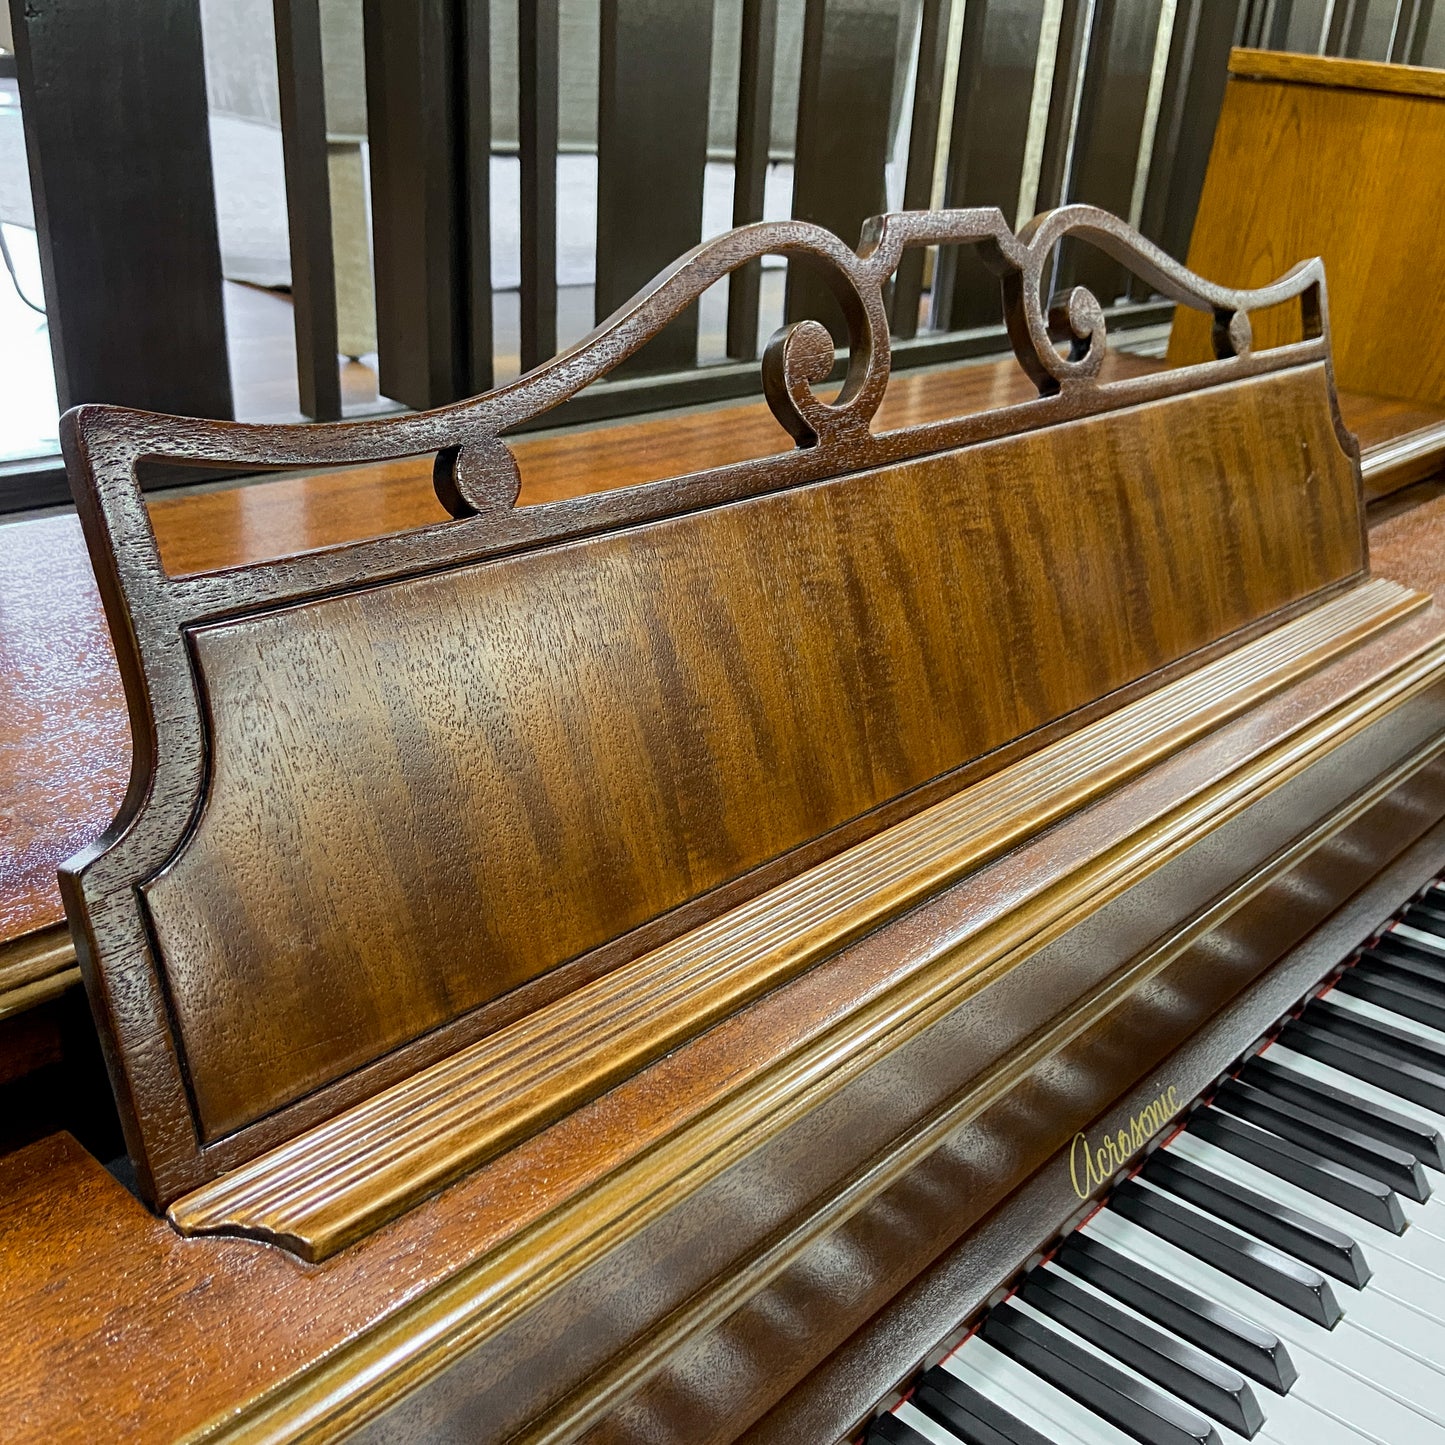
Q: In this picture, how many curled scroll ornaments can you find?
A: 2